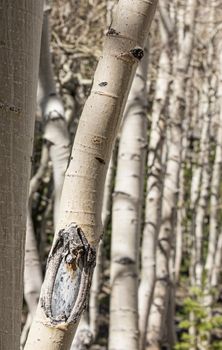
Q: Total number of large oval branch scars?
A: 1